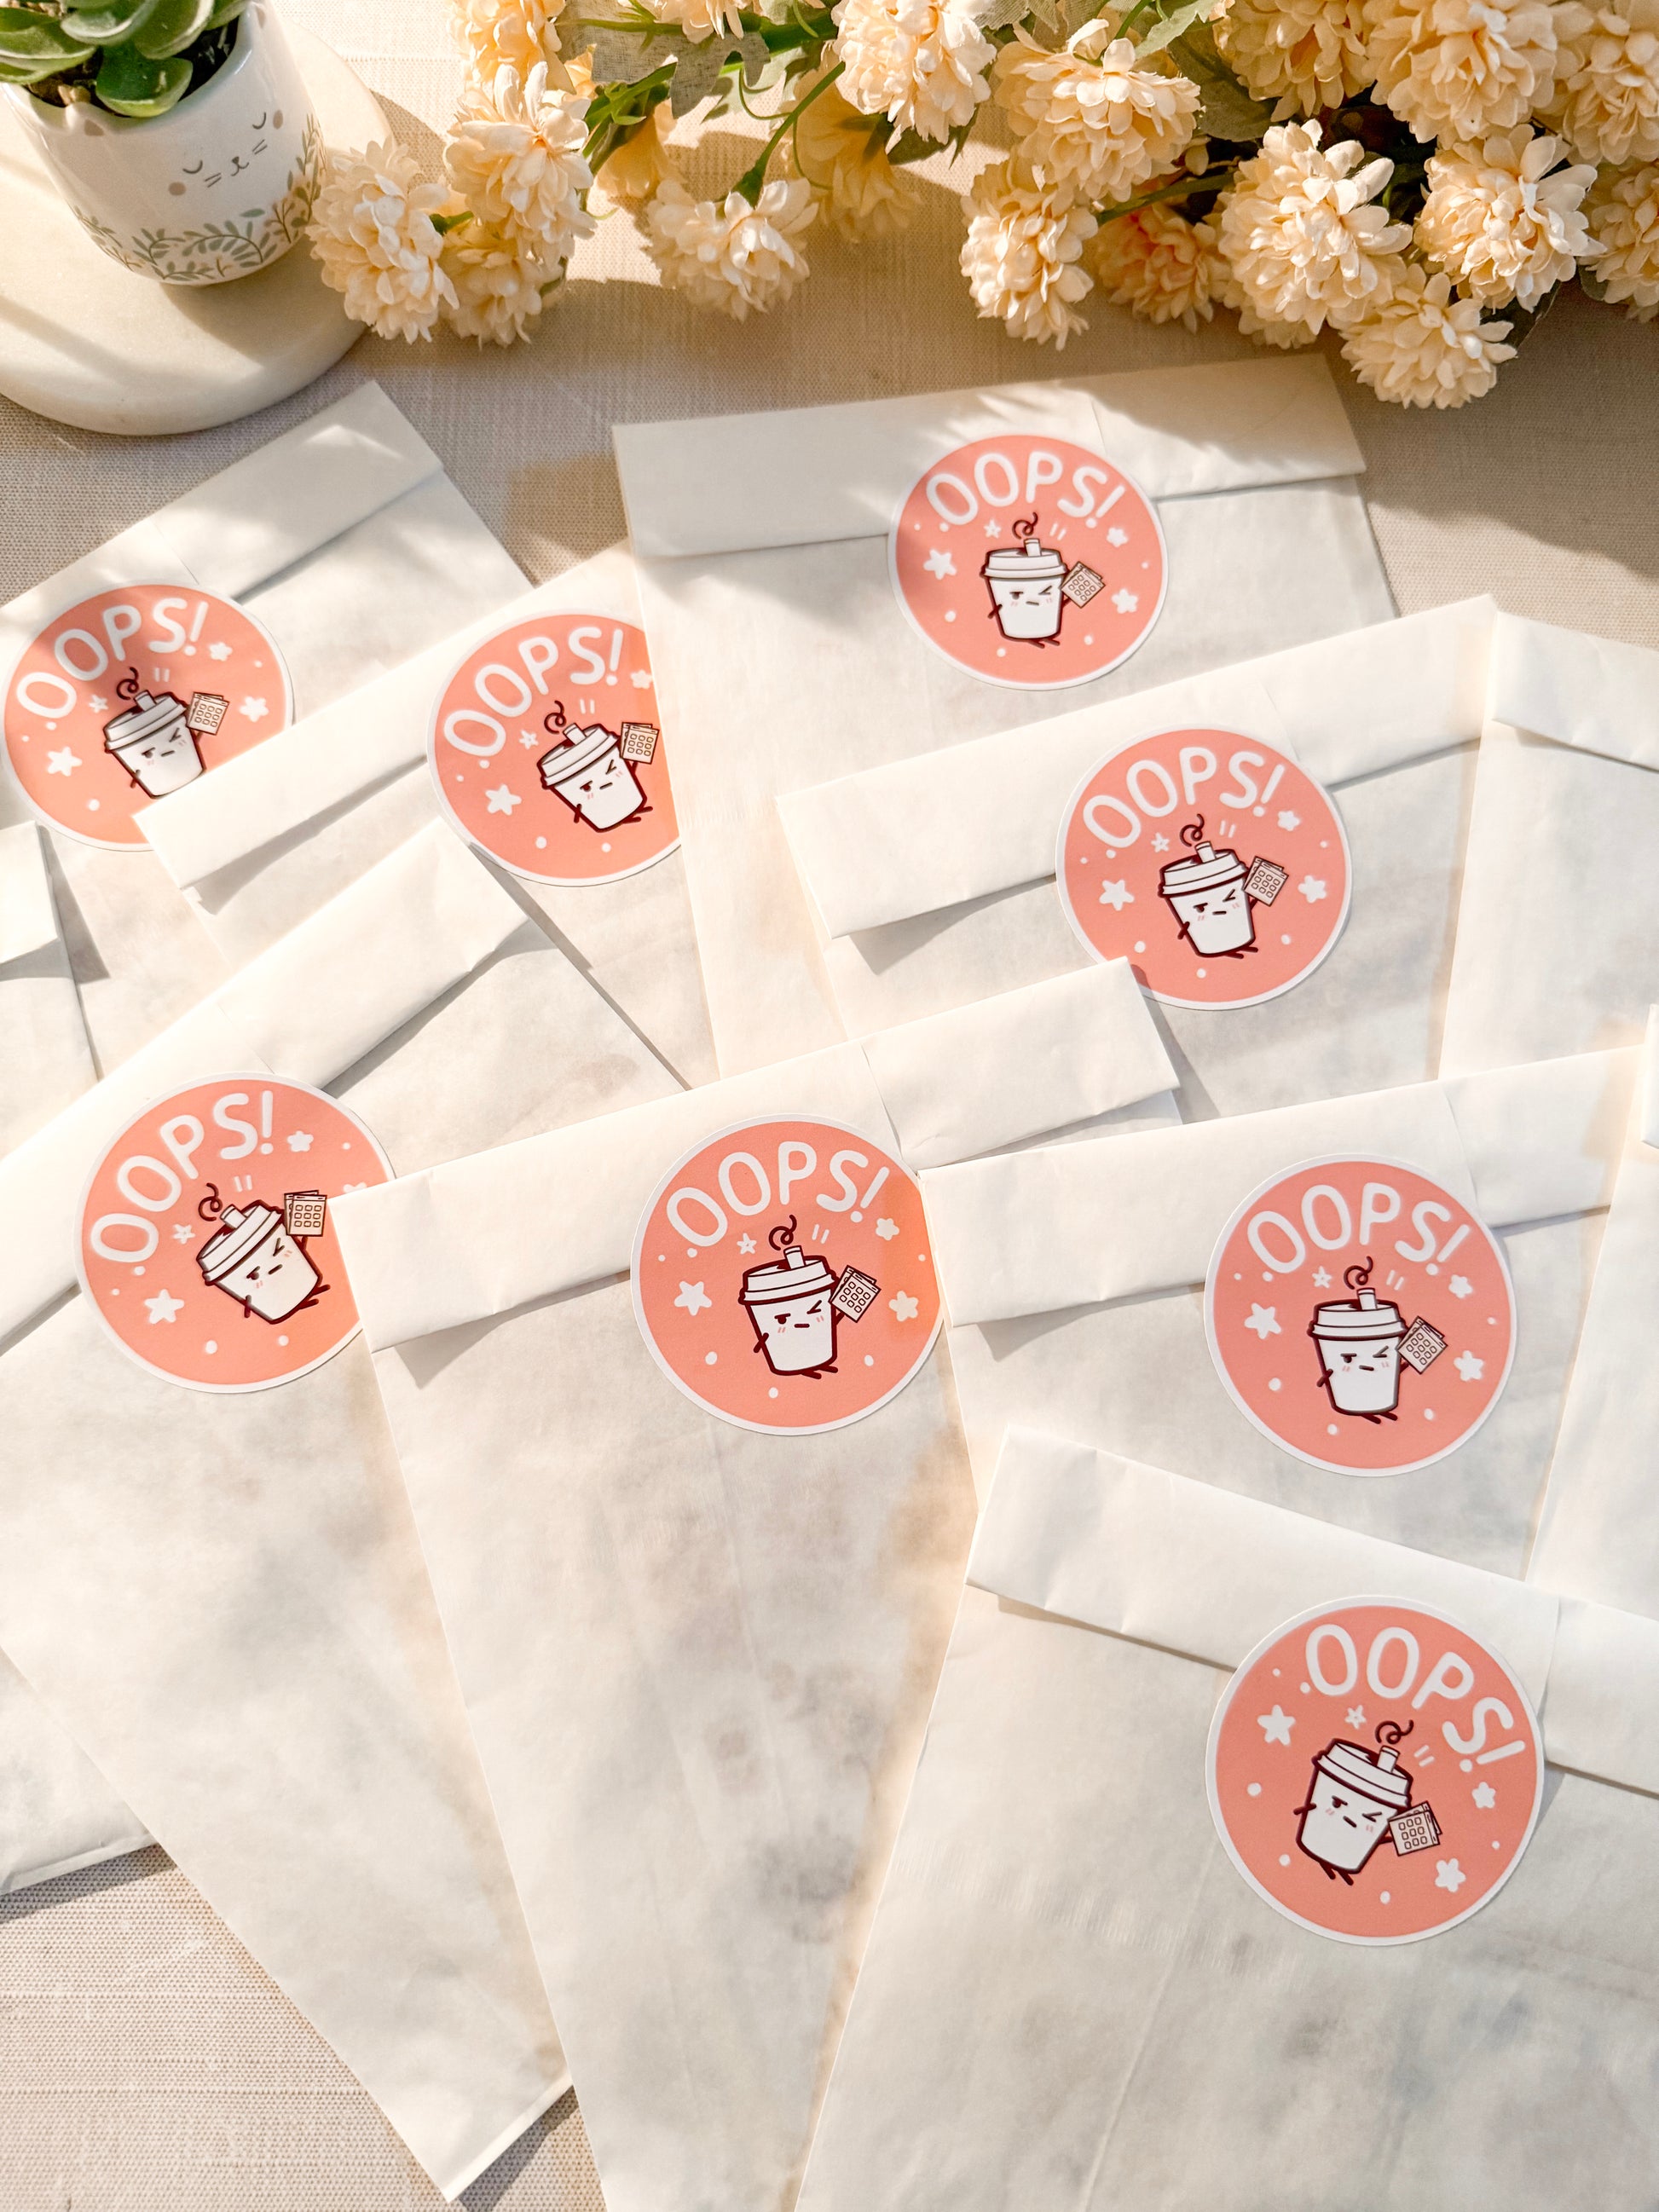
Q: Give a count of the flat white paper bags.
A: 11